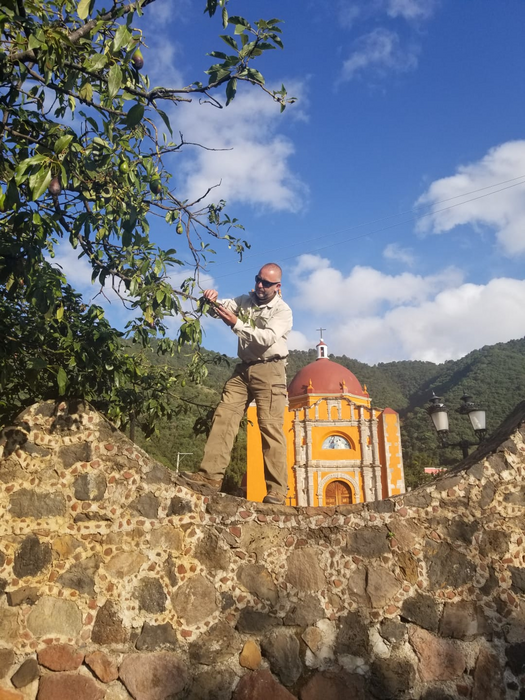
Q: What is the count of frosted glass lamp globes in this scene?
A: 2